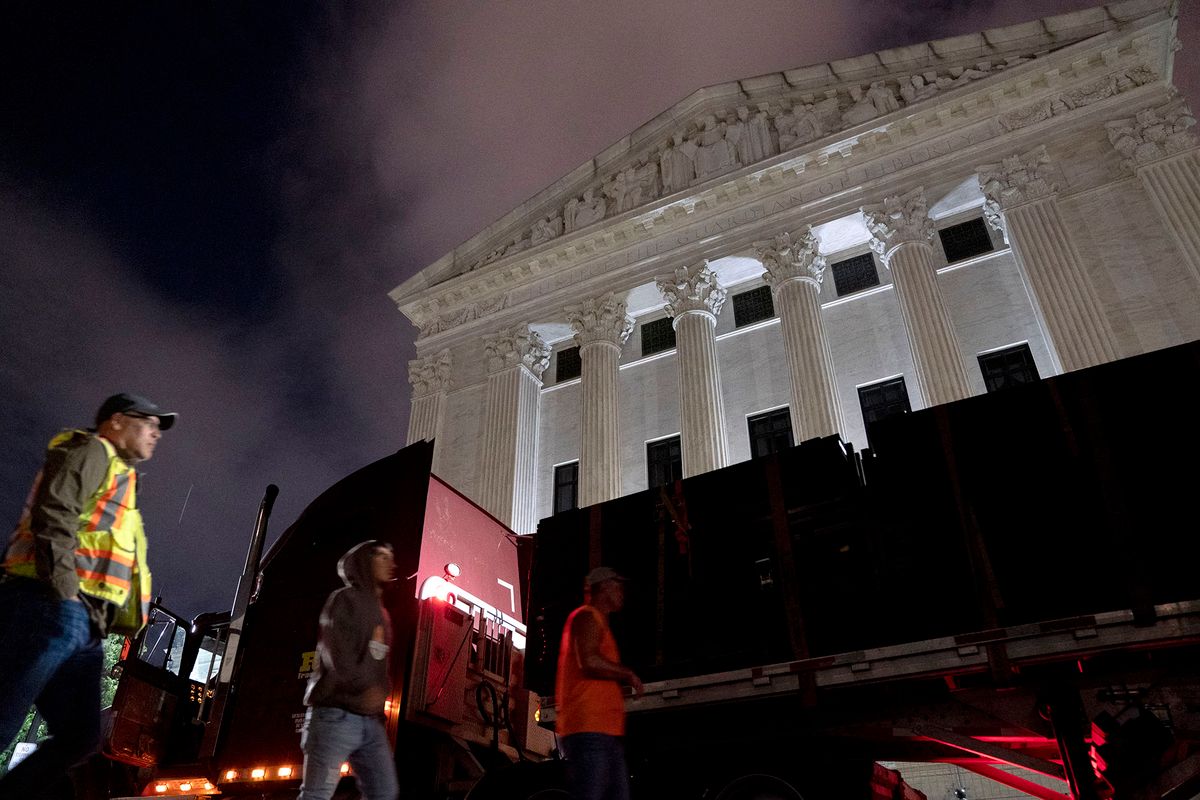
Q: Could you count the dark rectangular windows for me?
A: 10